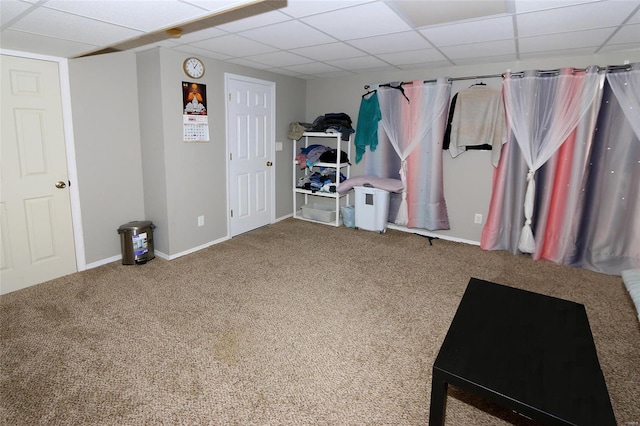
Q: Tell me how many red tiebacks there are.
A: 0